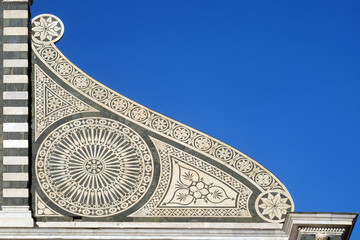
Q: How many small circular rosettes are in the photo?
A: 12